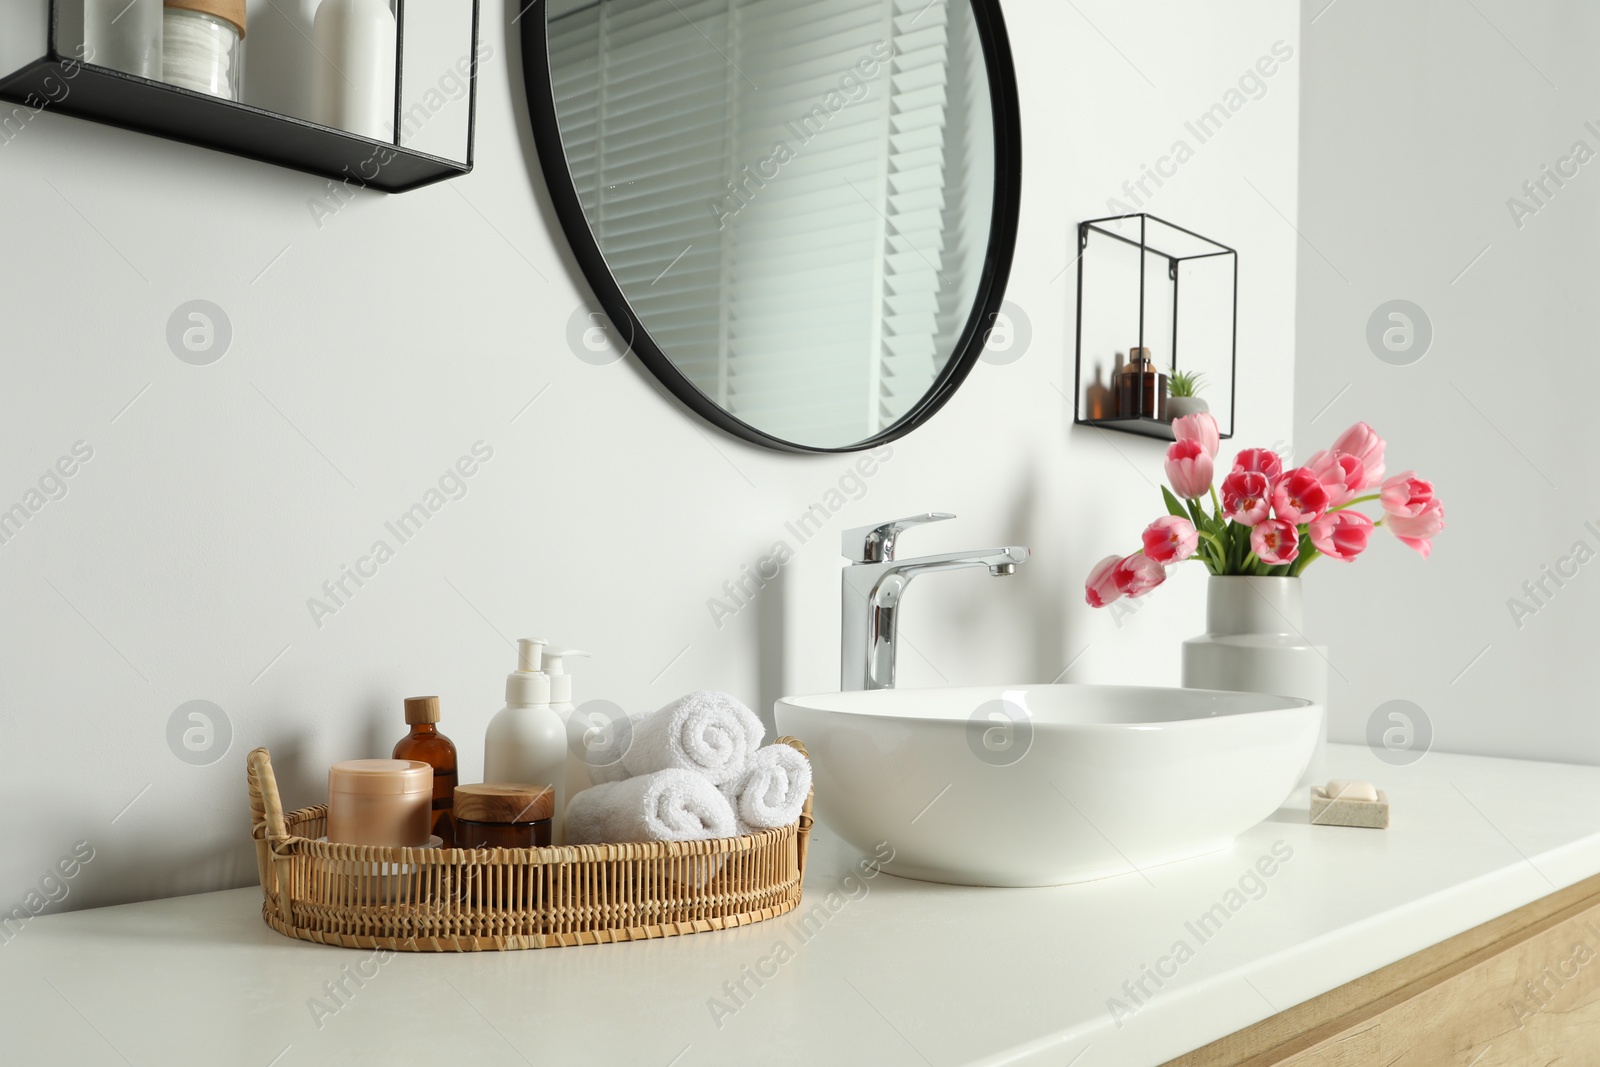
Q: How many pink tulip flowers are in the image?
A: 14